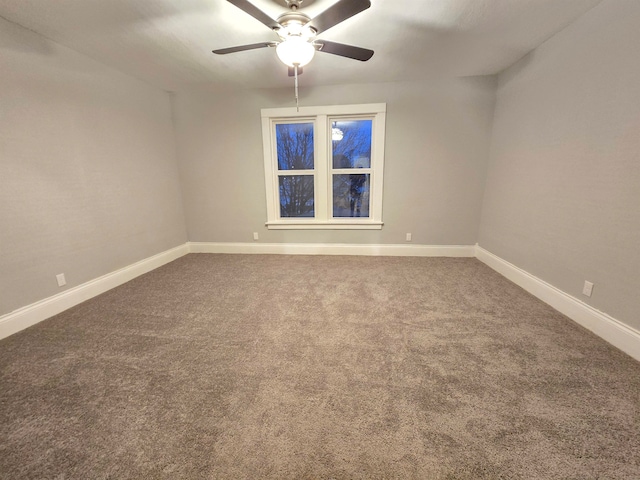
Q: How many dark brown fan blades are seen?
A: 5